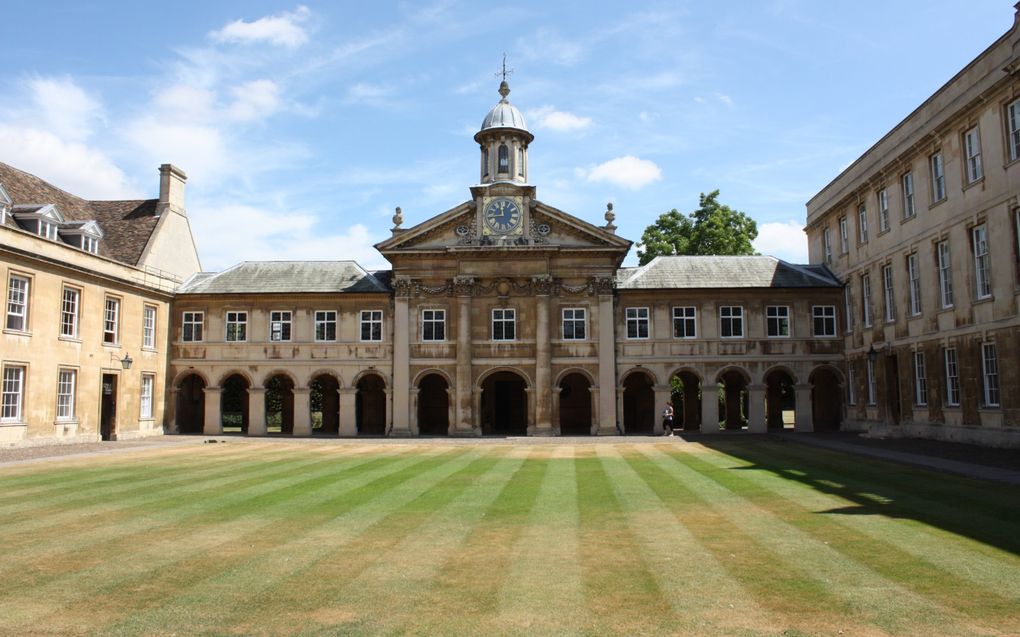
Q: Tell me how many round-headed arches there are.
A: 13